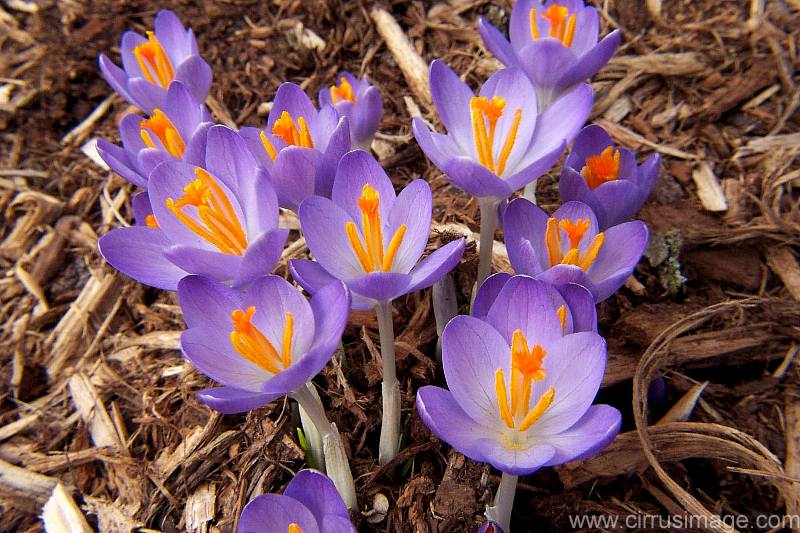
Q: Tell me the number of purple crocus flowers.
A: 15